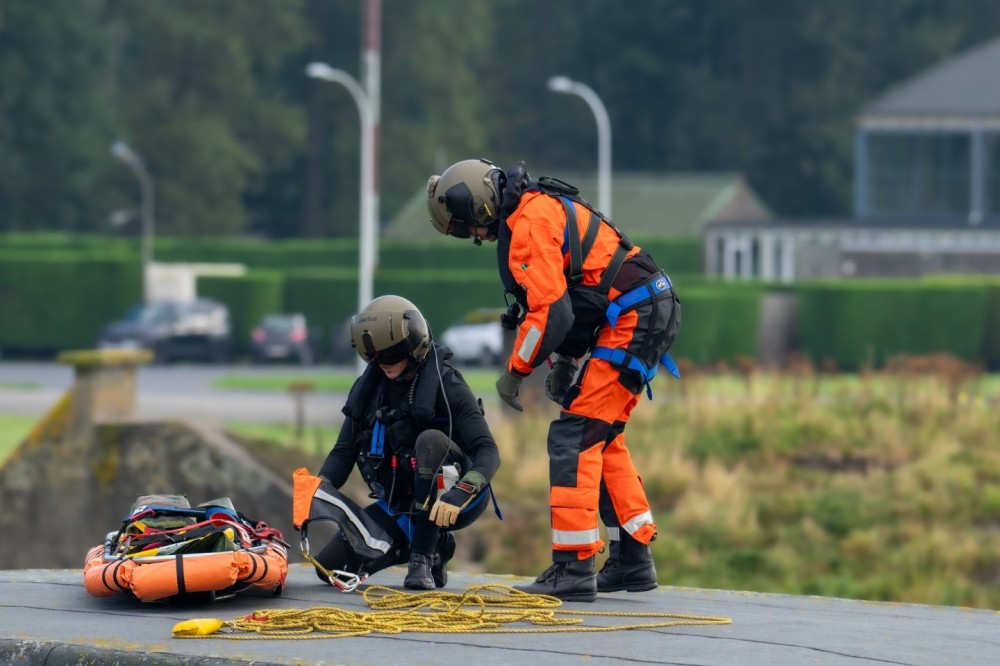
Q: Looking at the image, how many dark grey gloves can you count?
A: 2